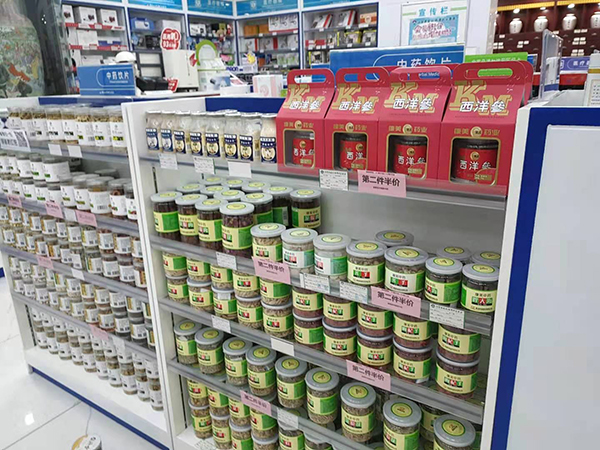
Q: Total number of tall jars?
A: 13